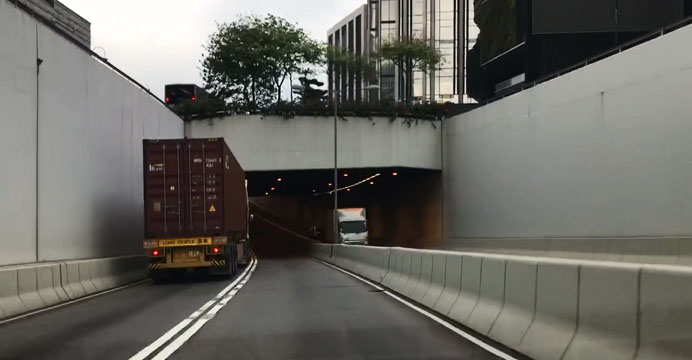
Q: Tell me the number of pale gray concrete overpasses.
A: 1